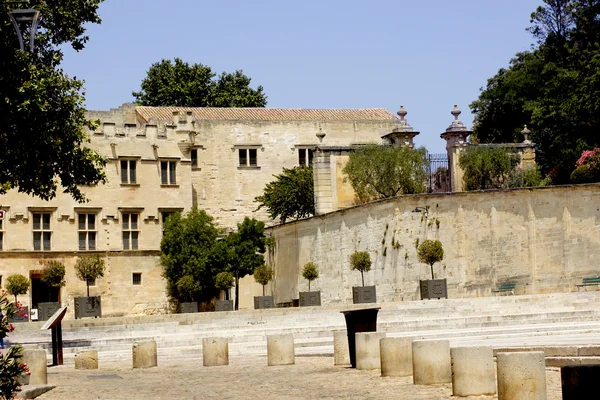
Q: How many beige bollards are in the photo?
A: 11